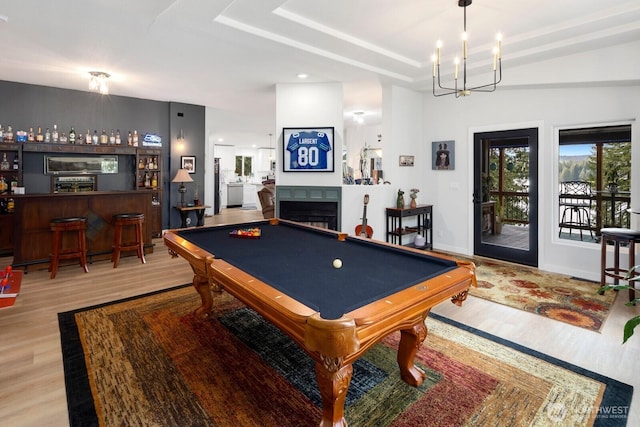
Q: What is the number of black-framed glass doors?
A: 1